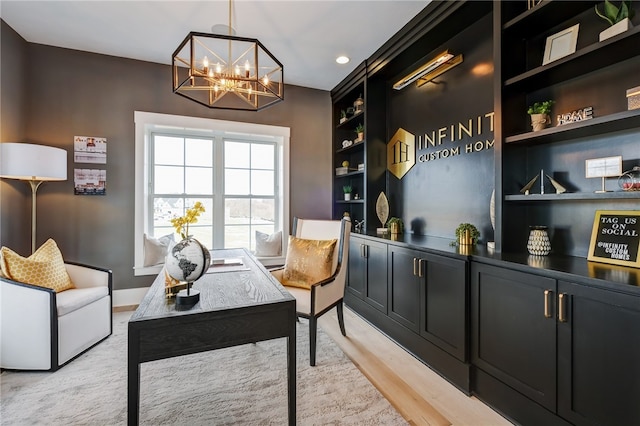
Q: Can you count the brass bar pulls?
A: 6